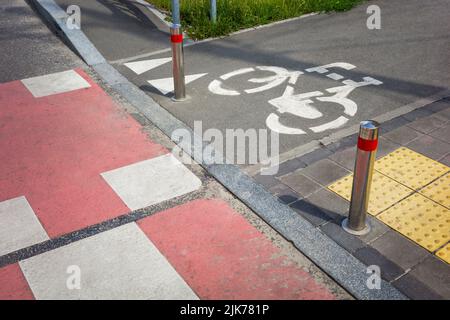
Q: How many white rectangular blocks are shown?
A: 4